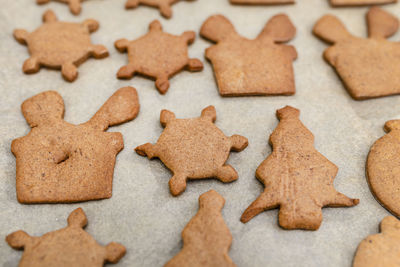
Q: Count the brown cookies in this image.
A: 15